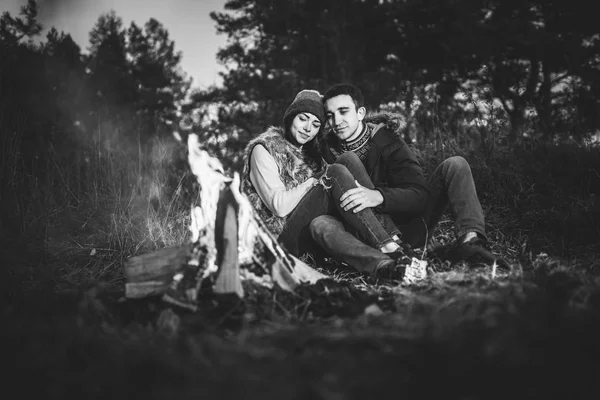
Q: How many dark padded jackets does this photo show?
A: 1